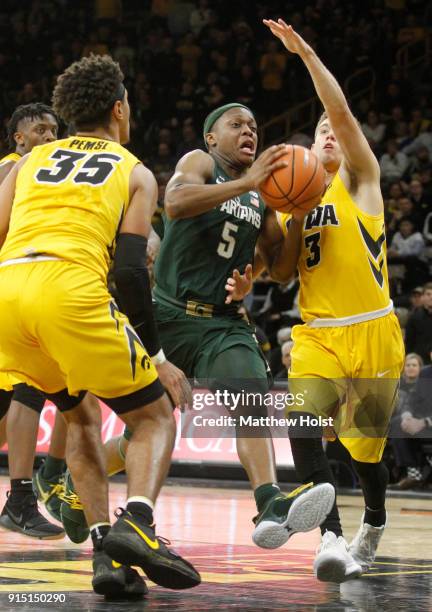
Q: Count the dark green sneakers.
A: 3